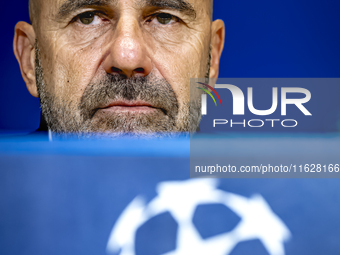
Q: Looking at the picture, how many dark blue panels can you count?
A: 3